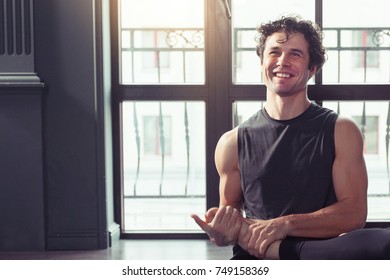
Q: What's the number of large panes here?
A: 6